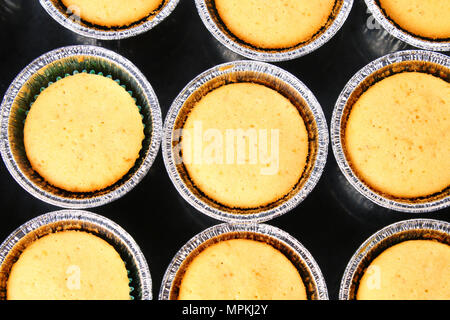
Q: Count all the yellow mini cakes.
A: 9